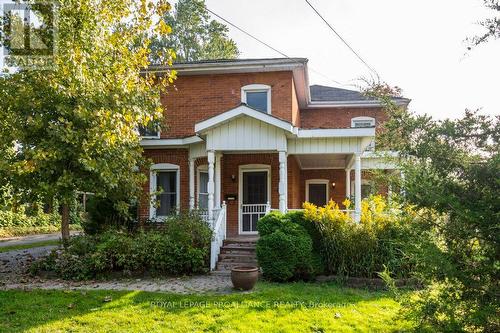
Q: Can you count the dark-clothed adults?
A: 0